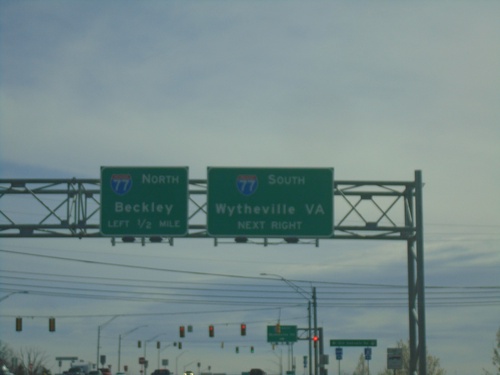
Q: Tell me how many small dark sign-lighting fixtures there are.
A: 4